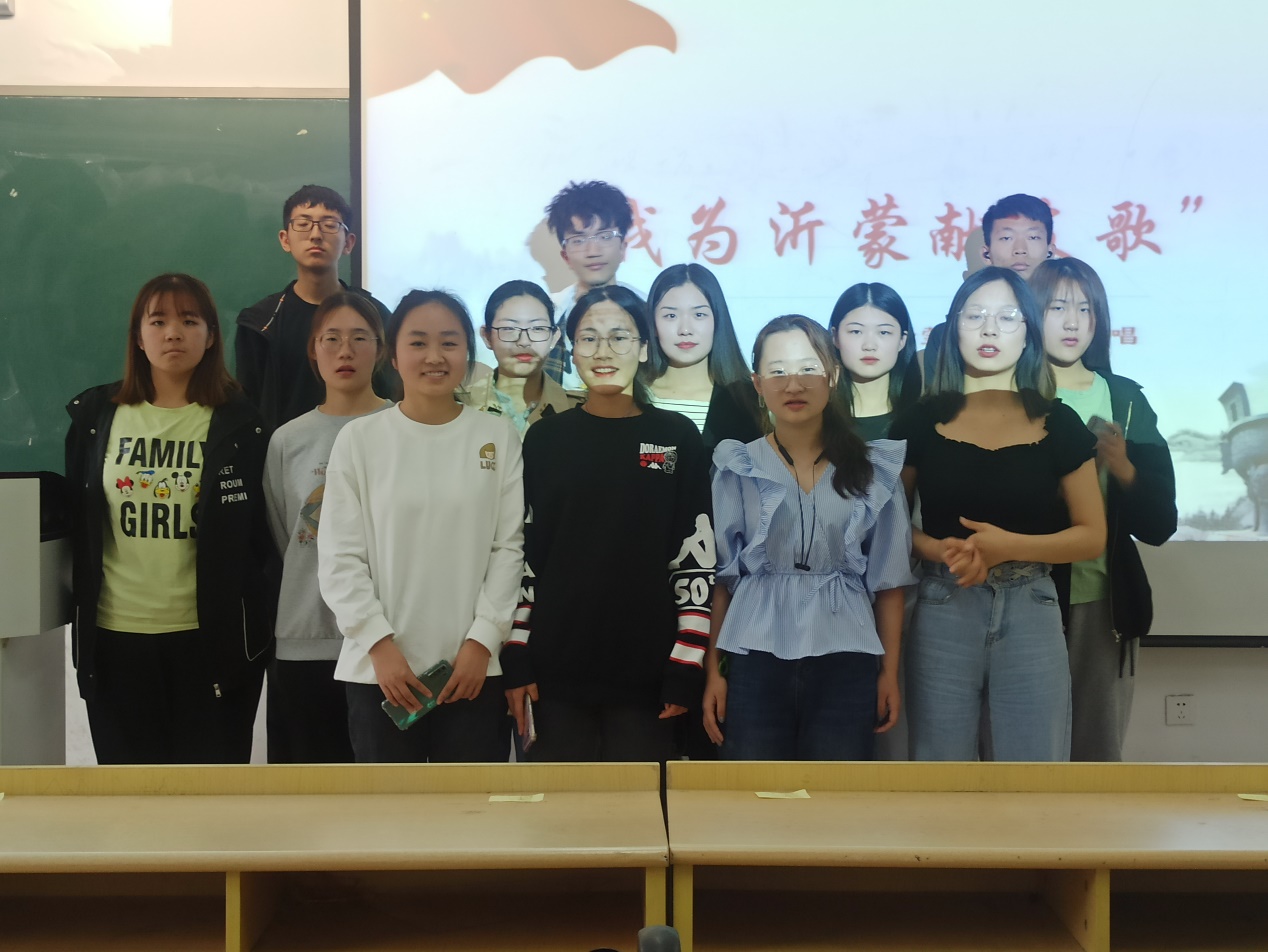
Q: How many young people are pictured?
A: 13